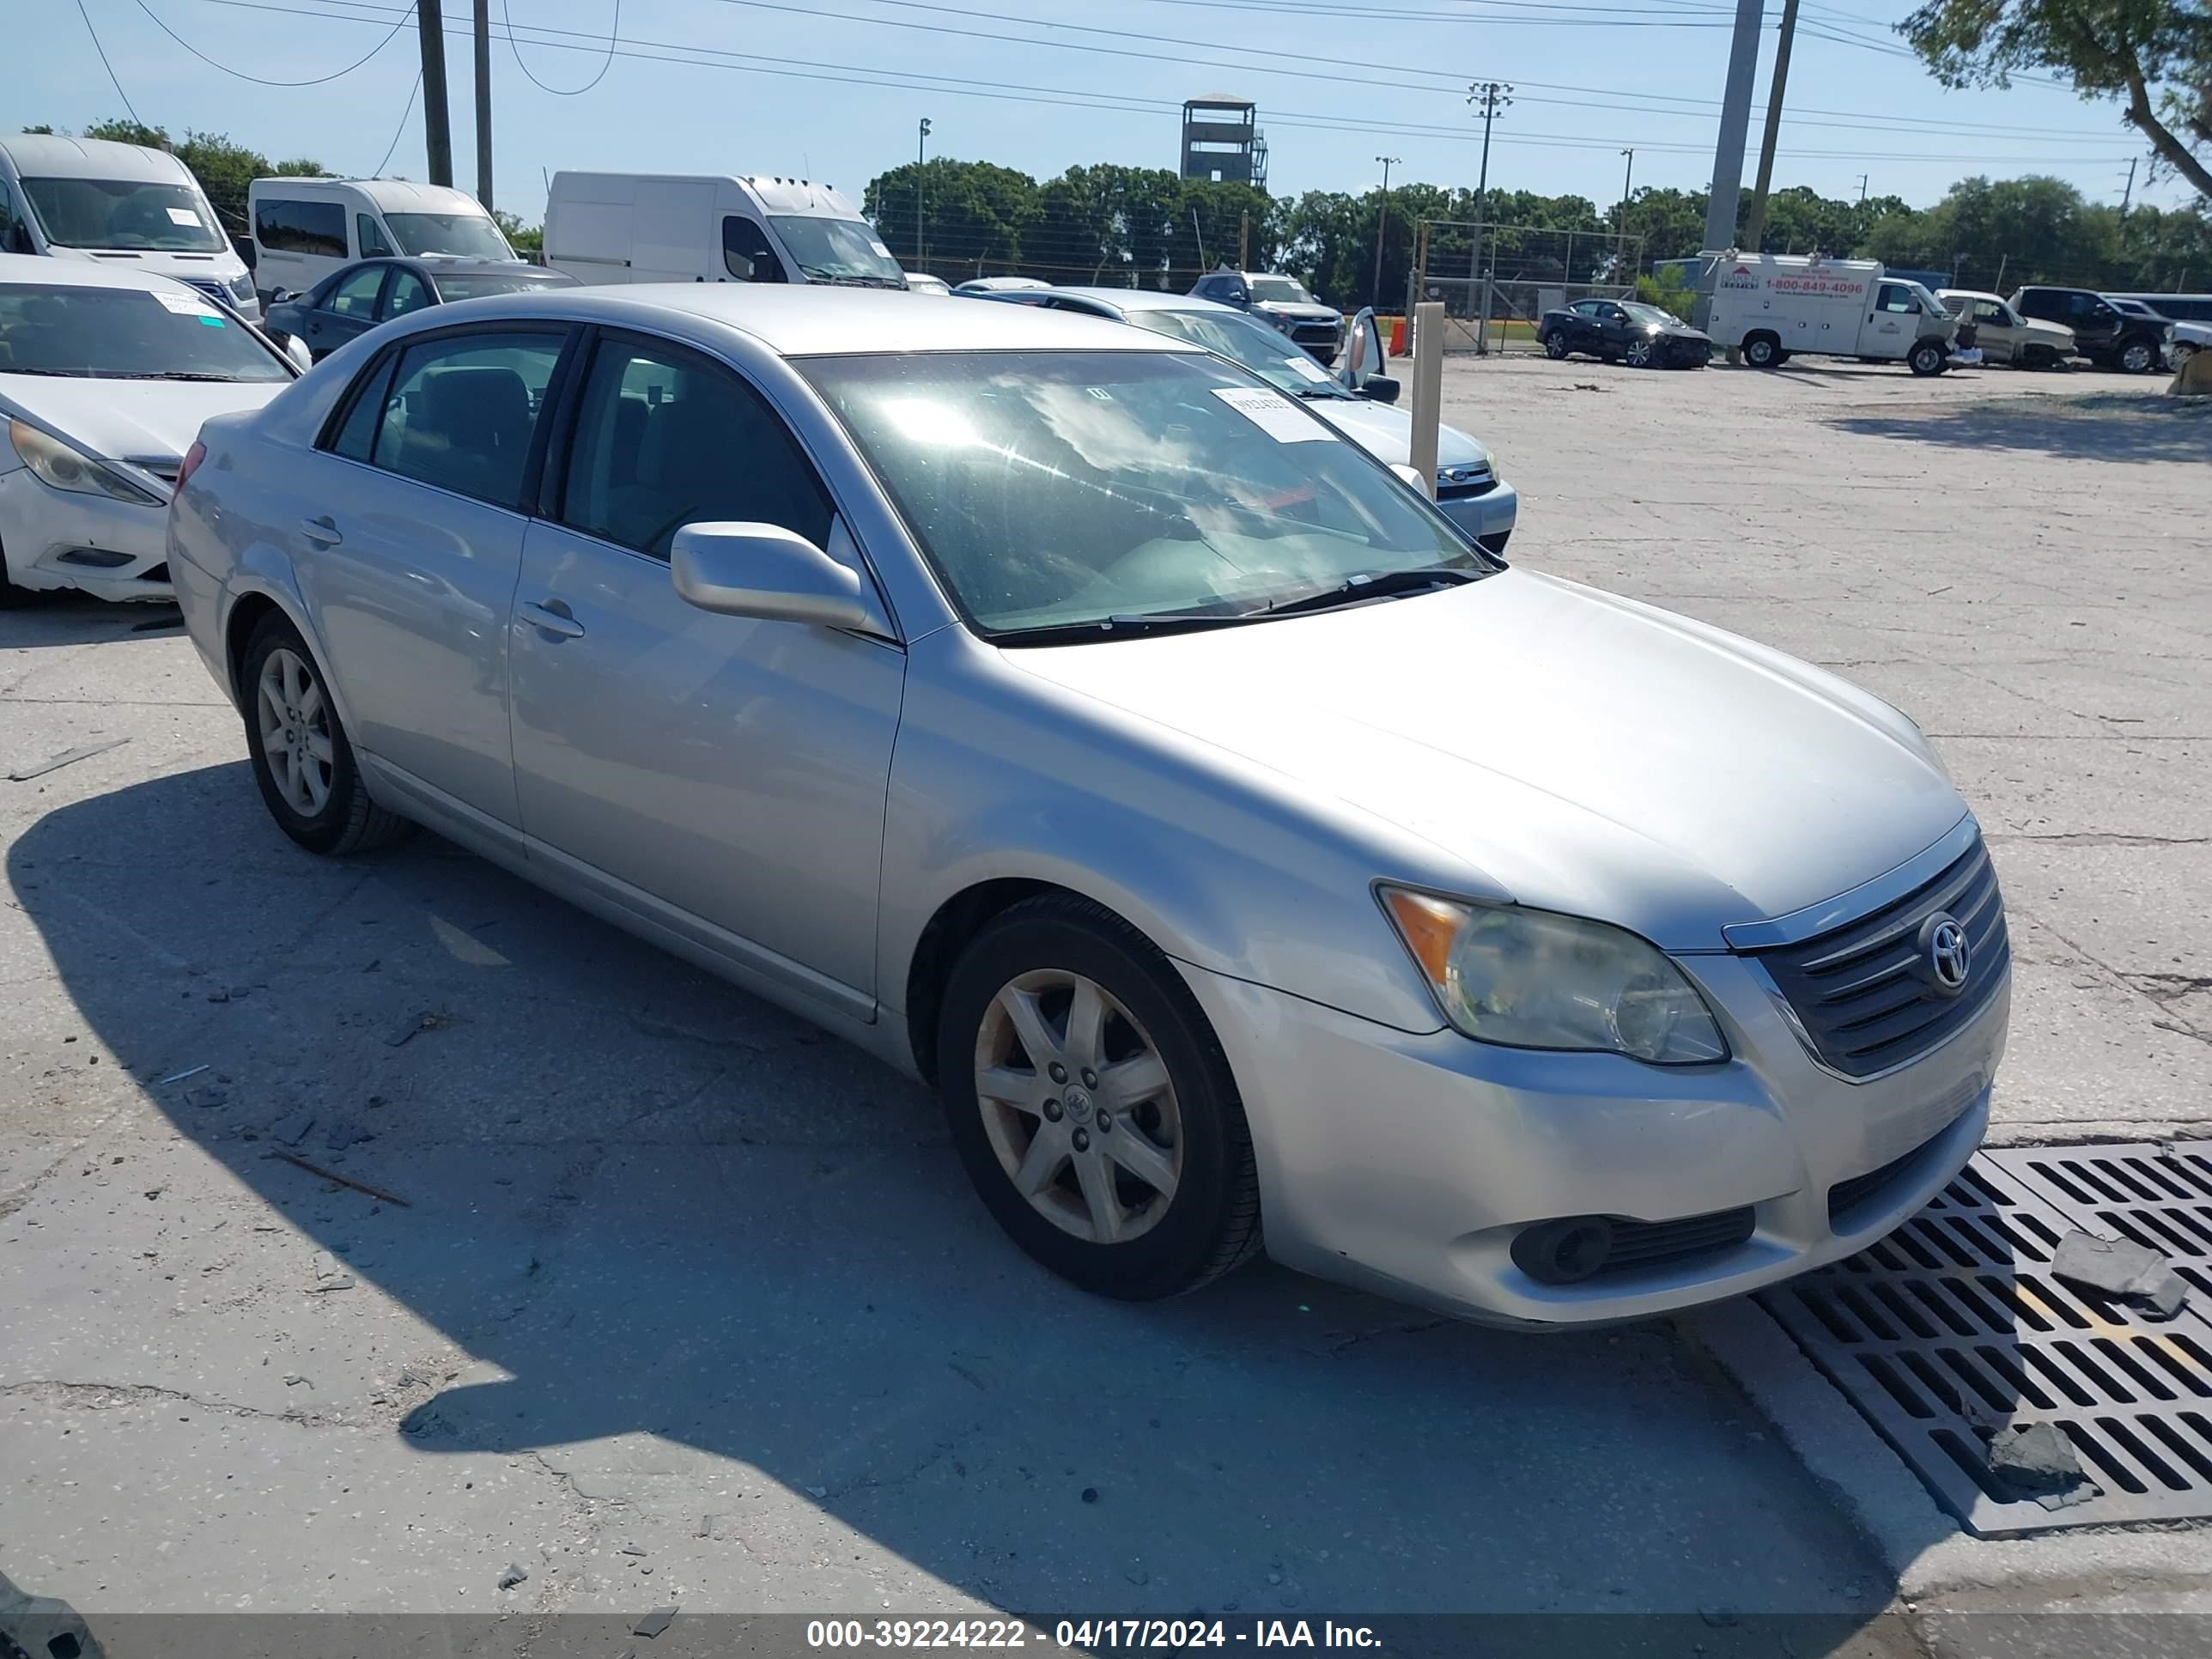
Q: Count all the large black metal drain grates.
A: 2